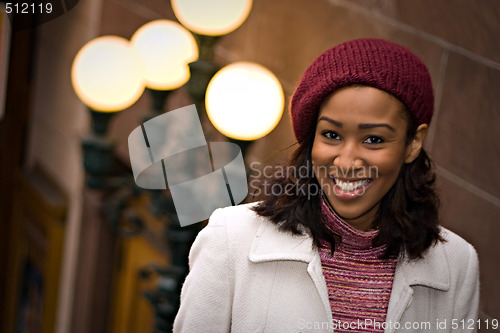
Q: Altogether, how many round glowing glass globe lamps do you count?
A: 4